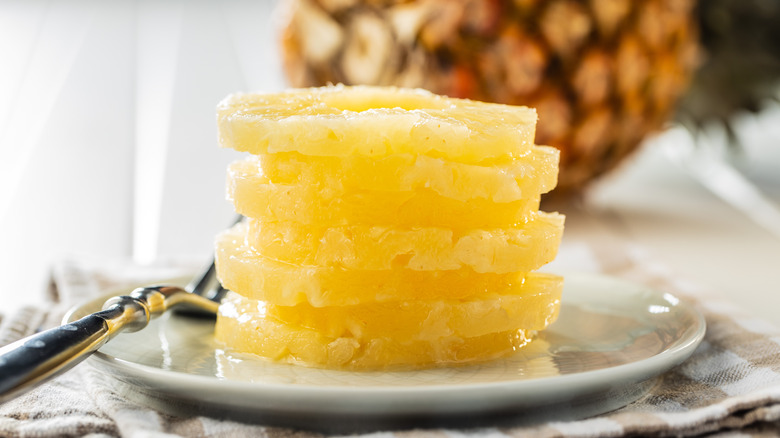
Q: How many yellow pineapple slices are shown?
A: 7